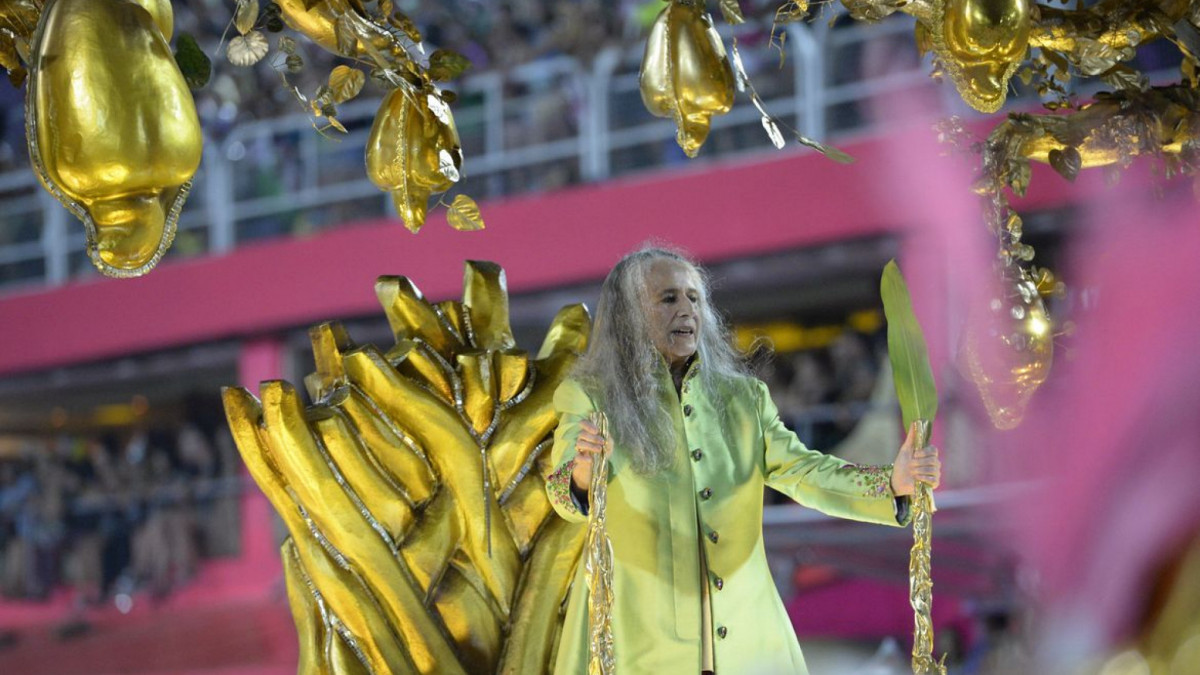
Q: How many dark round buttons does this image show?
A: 6